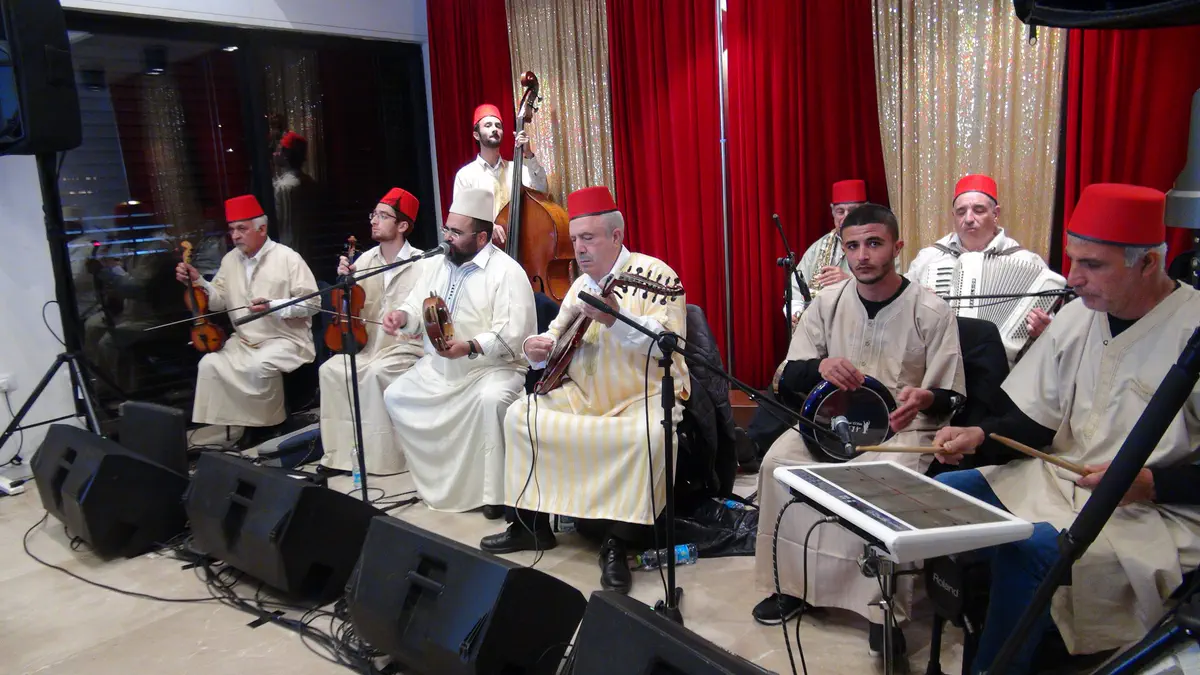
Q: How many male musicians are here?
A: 9